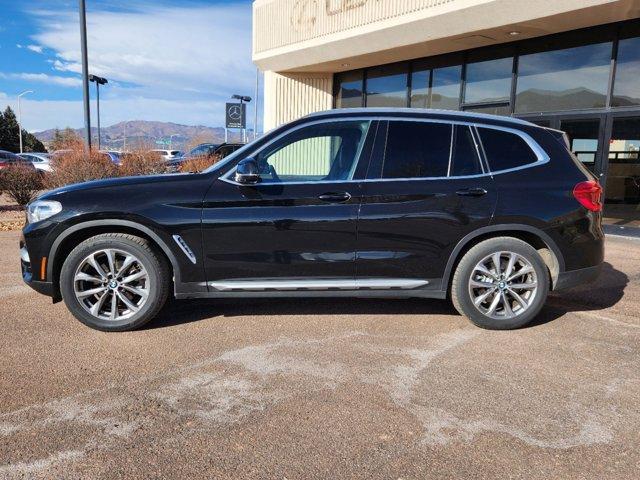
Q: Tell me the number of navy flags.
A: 0